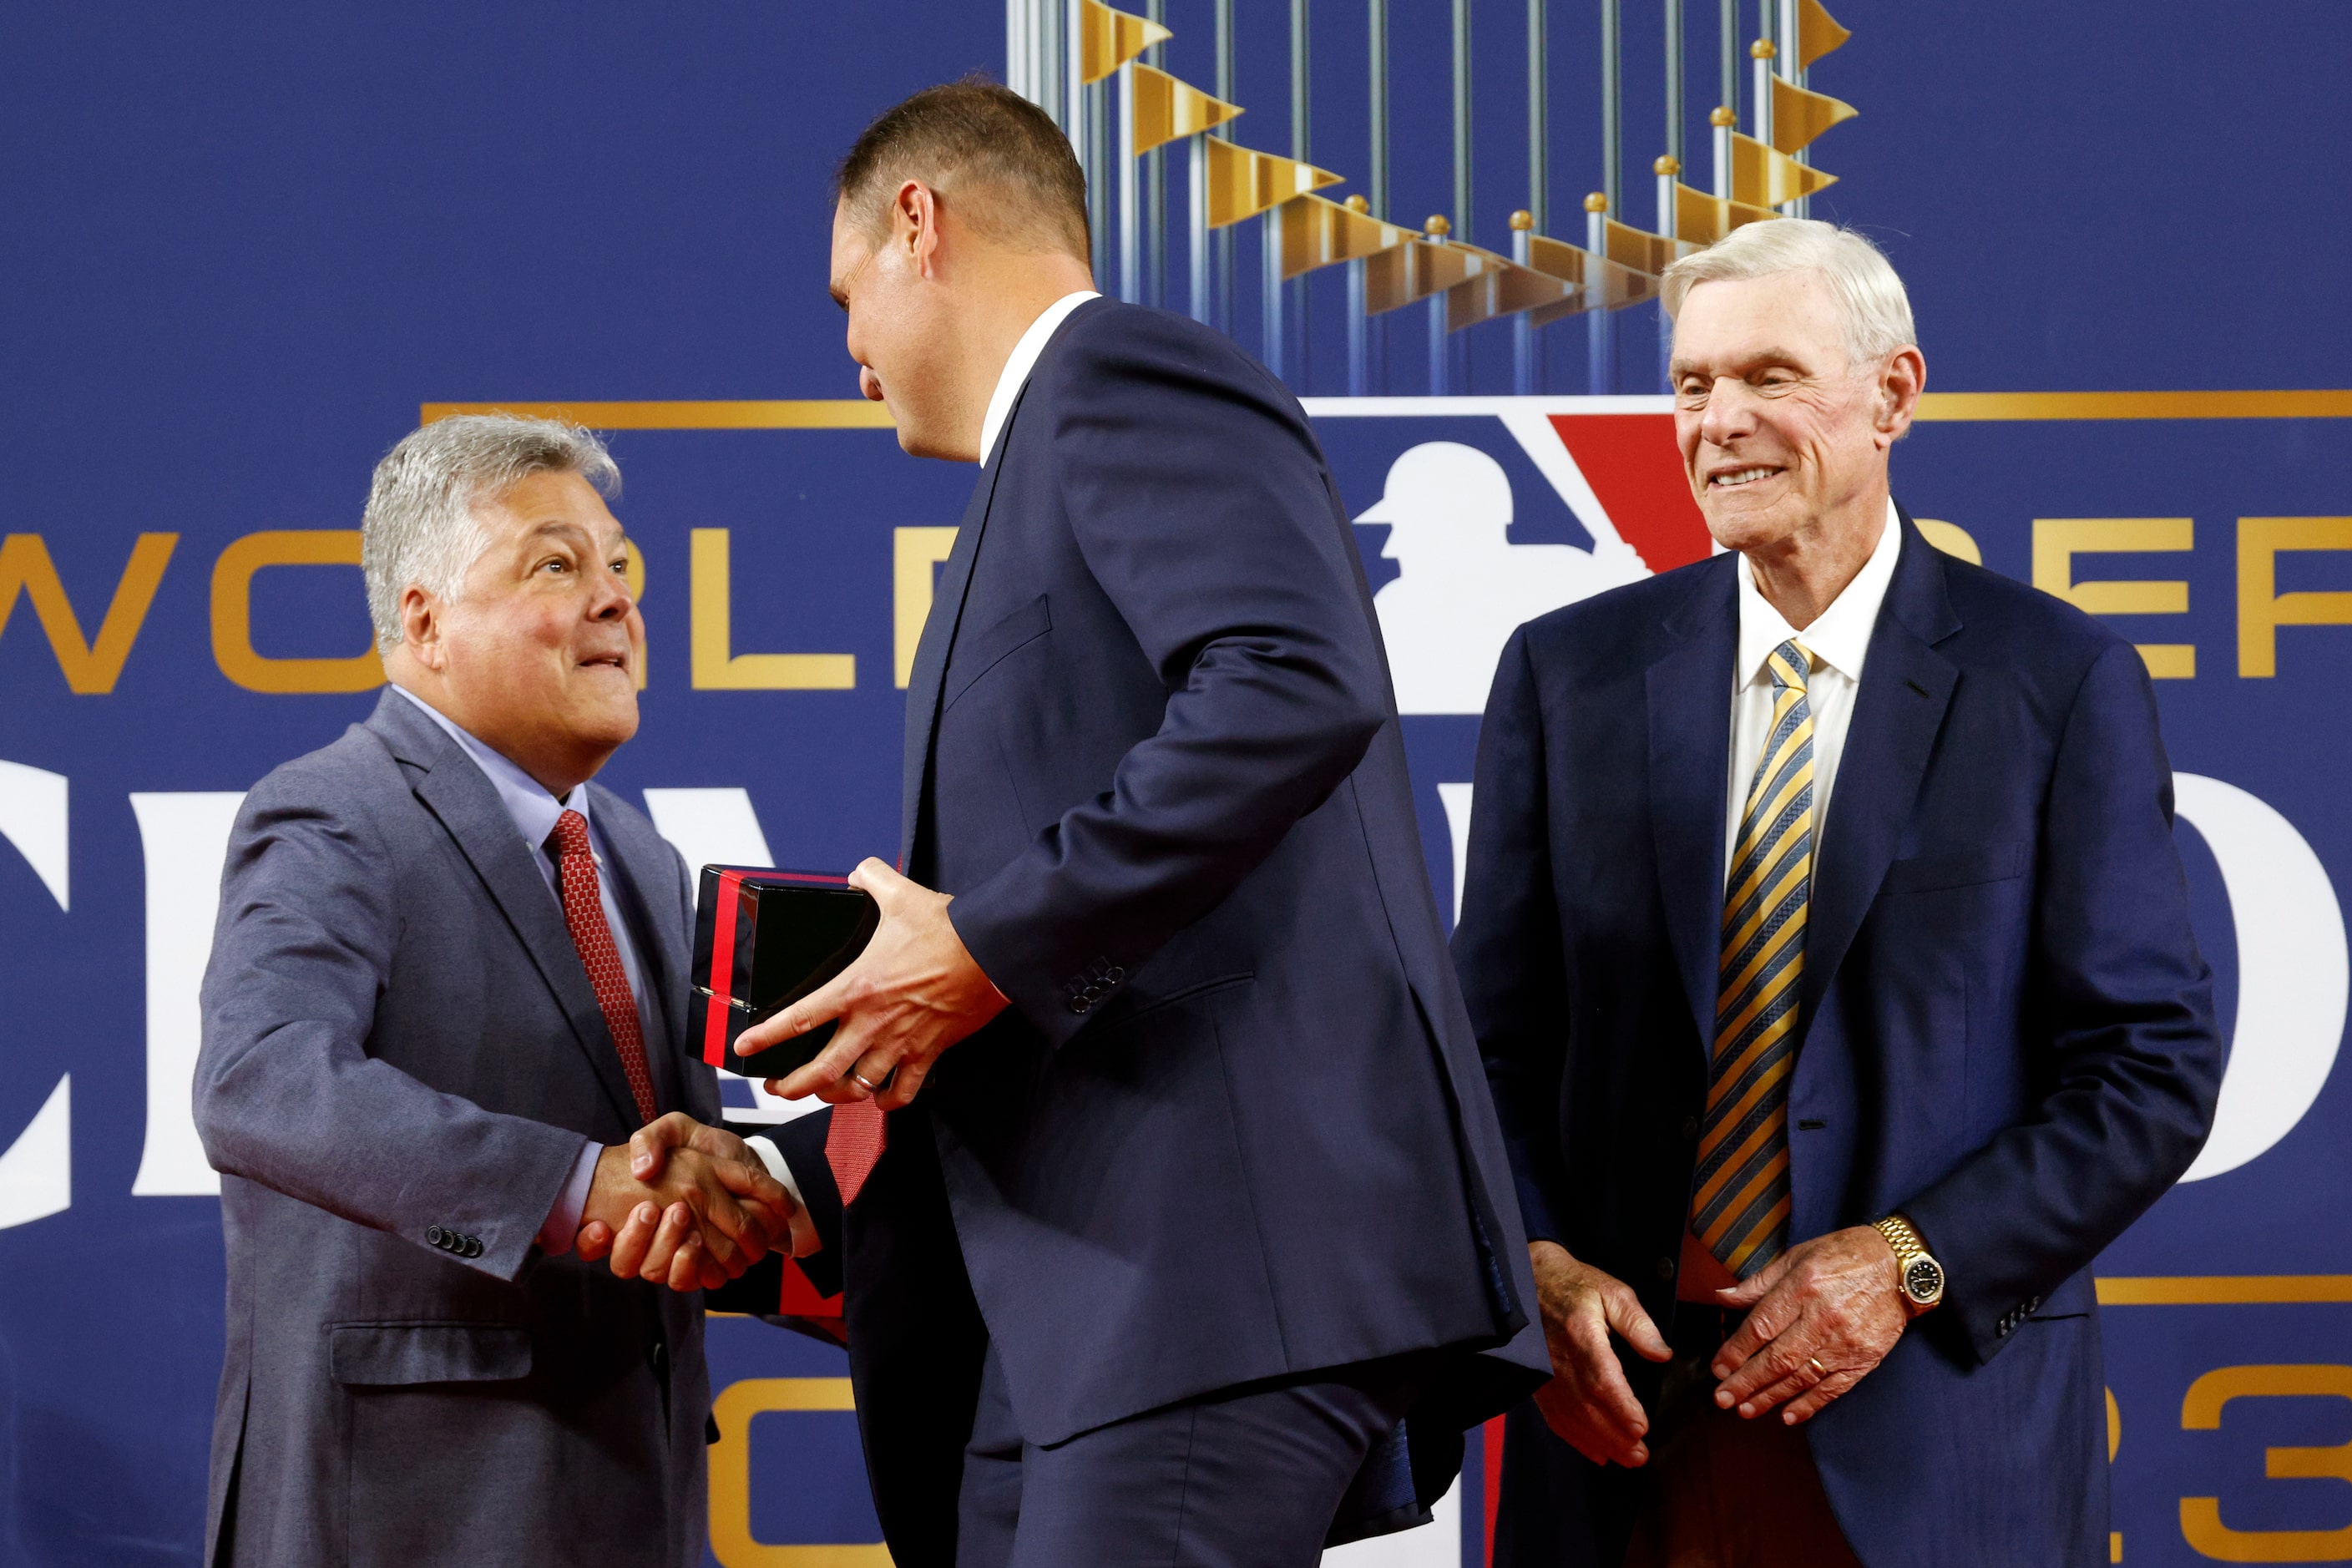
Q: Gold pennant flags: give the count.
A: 12